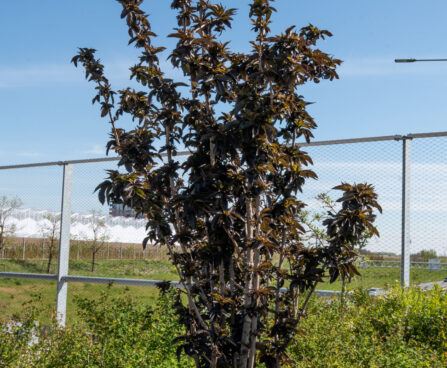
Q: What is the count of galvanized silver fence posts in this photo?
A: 2